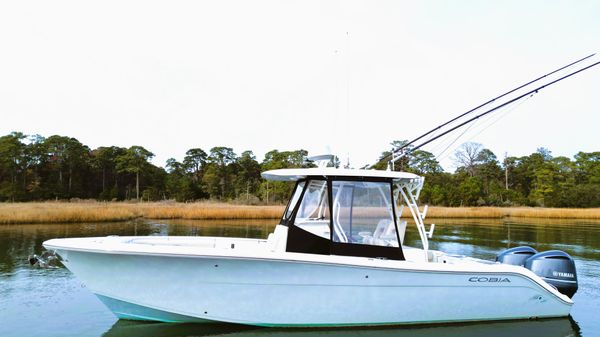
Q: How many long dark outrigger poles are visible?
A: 2